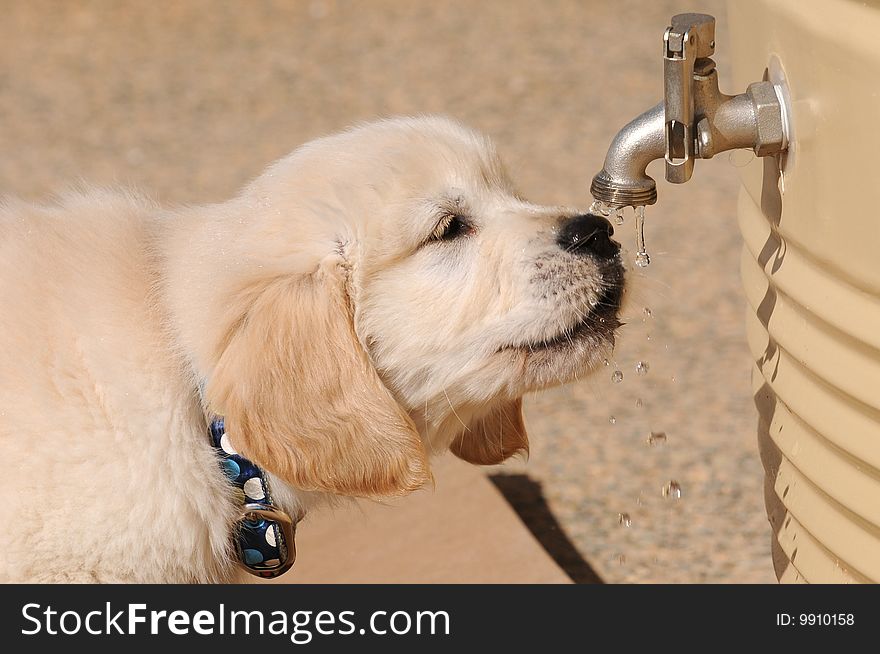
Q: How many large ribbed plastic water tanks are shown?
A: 1